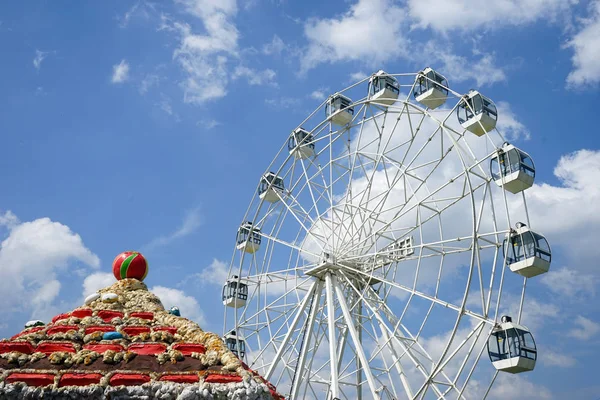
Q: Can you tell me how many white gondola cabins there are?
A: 12